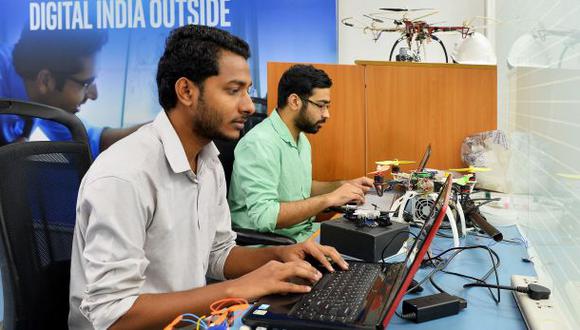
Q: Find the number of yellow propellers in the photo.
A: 2